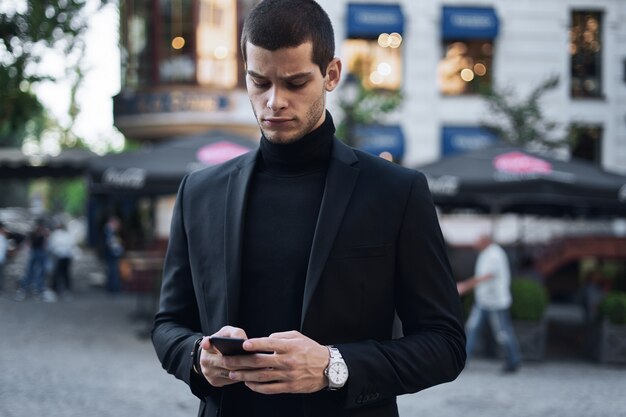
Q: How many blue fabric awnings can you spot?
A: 4